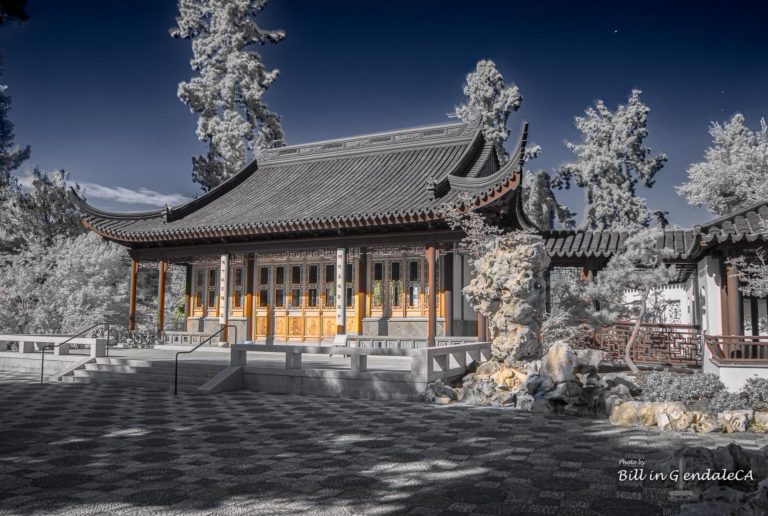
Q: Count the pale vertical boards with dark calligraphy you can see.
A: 2